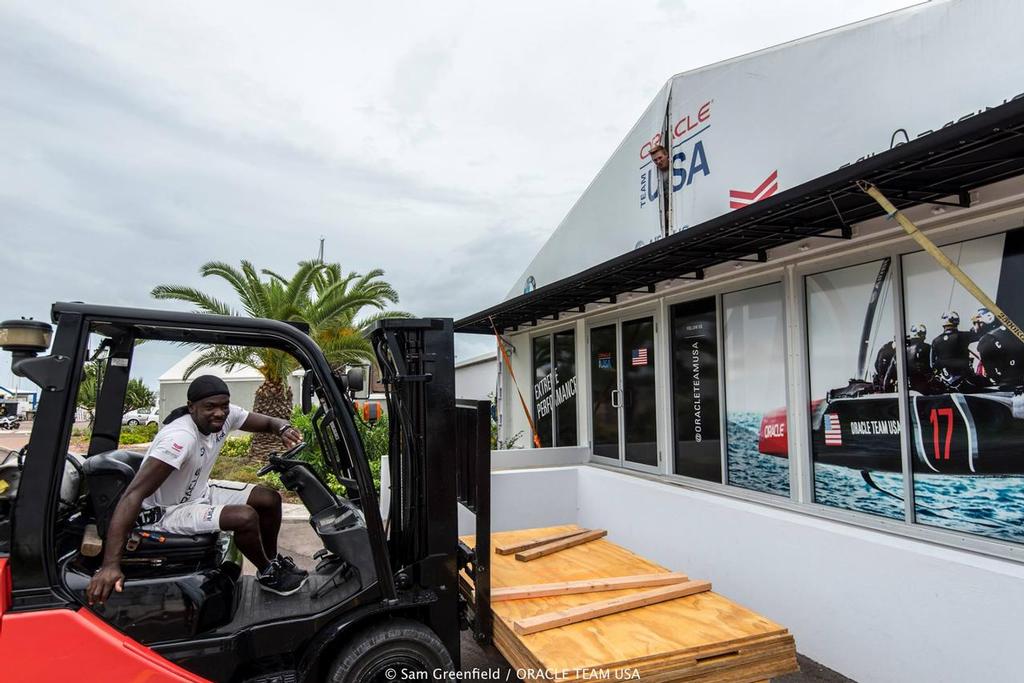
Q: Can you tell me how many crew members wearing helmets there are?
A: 3